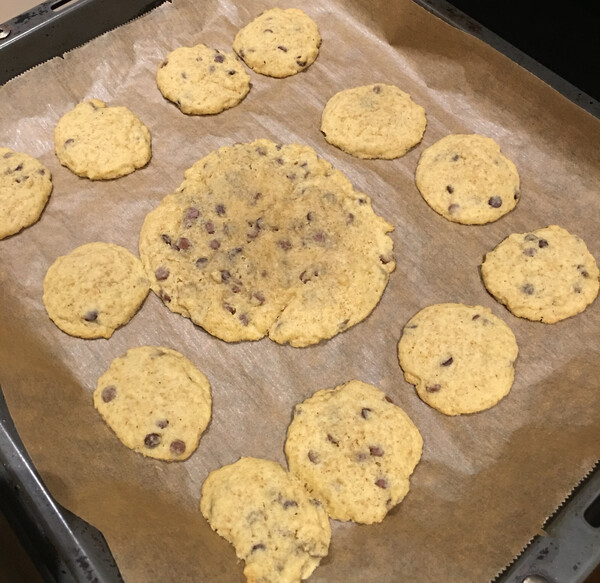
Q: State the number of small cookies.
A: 12